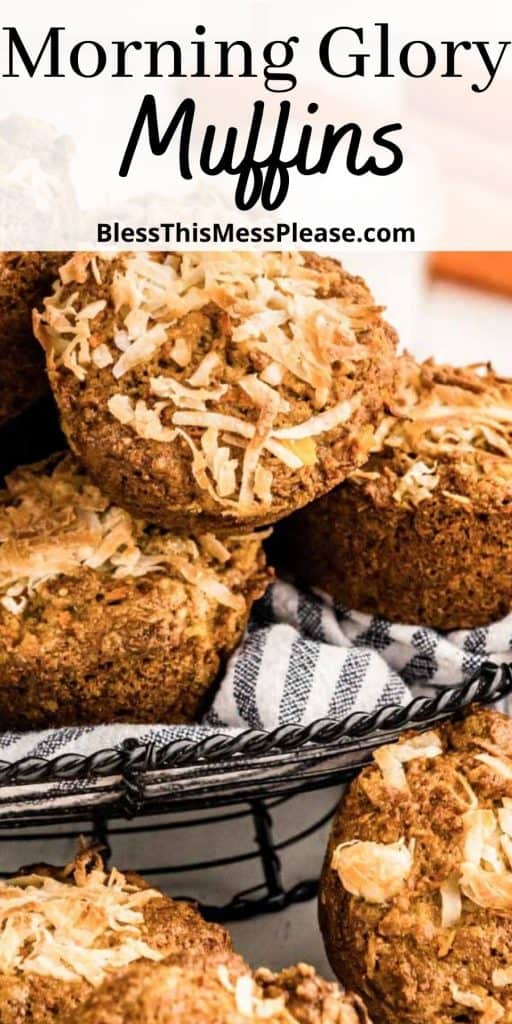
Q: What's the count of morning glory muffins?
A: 7